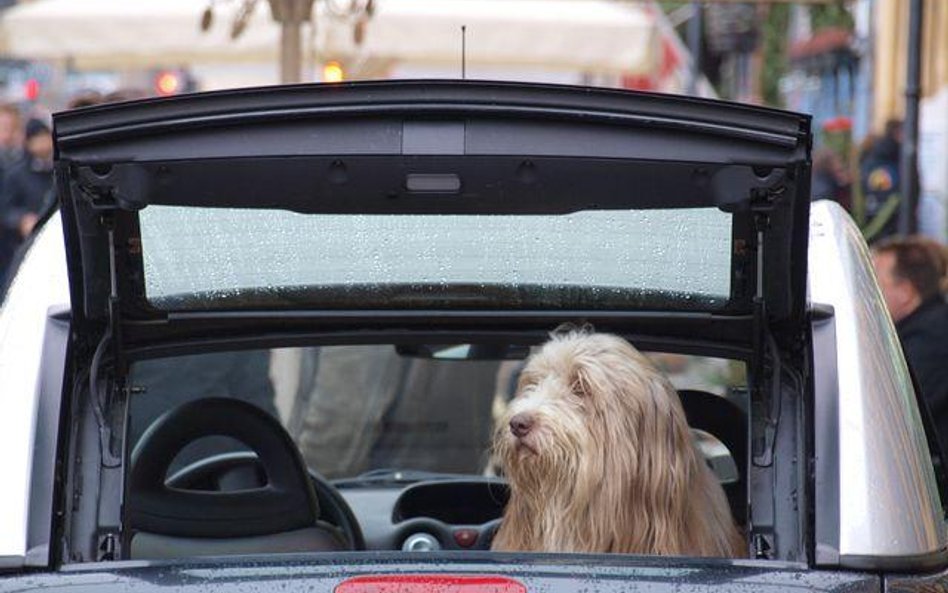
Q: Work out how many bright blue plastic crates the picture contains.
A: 0